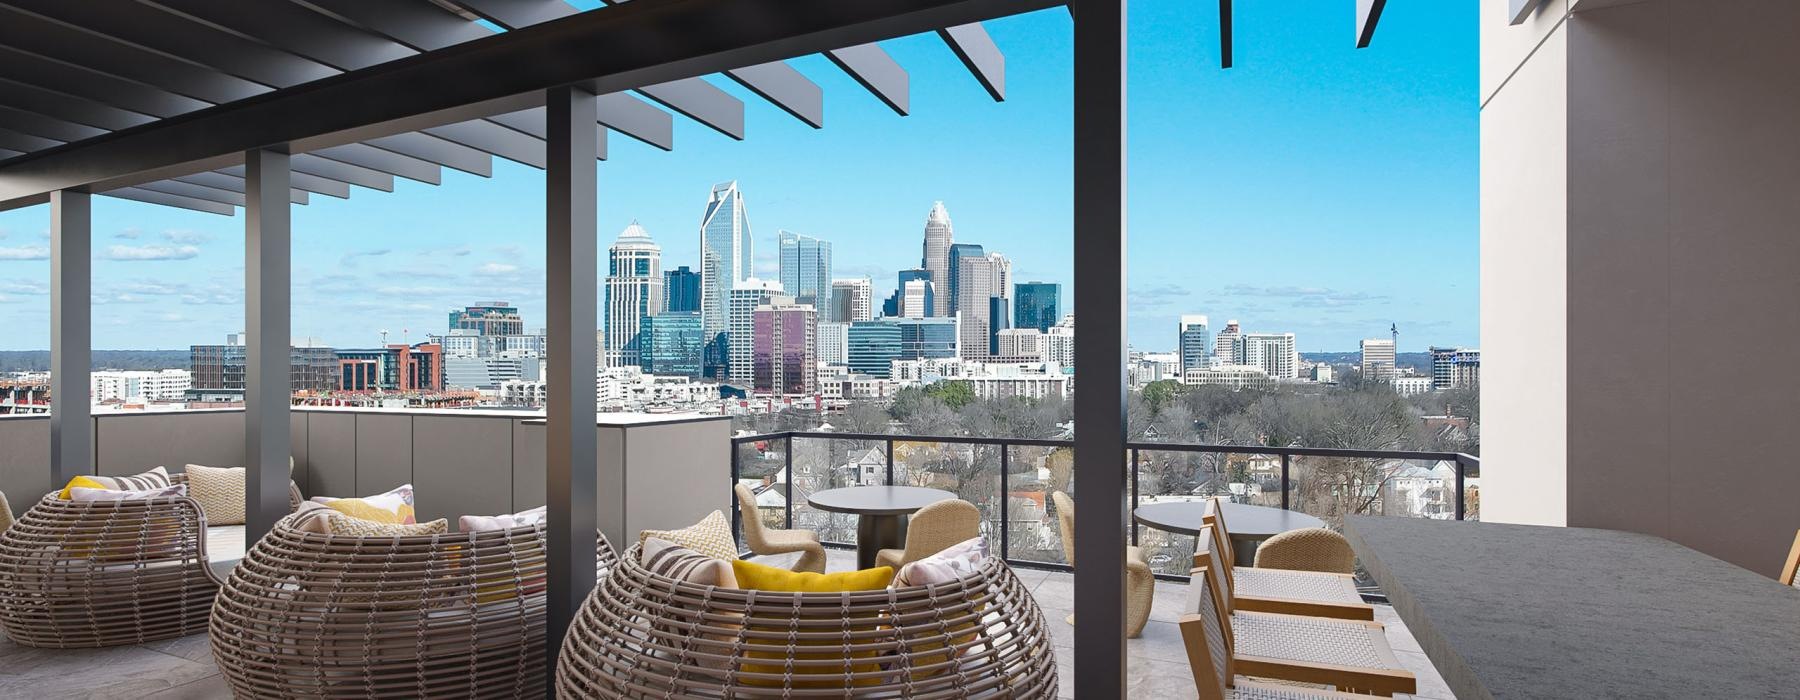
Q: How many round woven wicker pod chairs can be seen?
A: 3